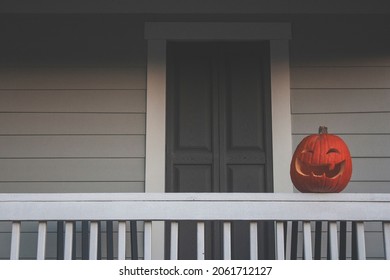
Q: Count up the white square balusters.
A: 15